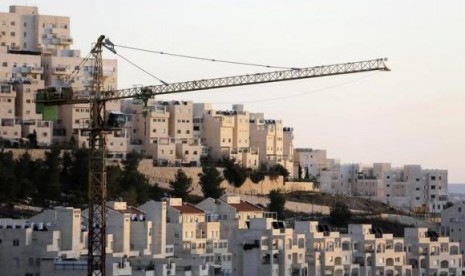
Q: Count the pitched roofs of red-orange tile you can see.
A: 3